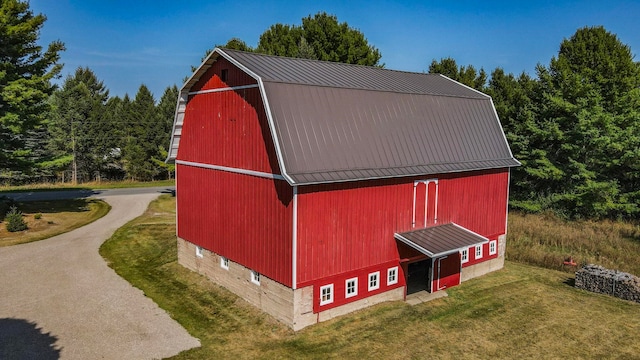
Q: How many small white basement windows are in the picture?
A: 10